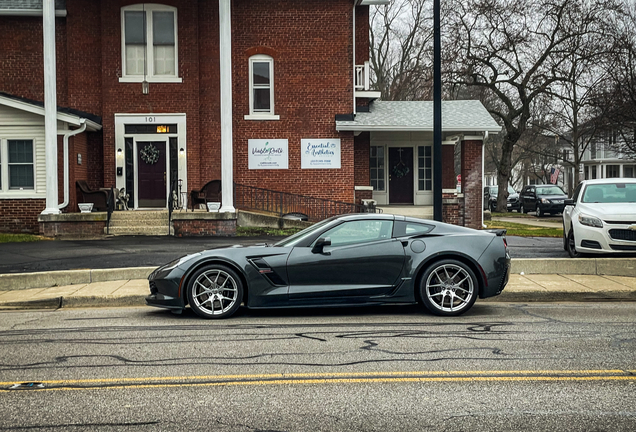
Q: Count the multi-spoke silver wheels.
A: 2